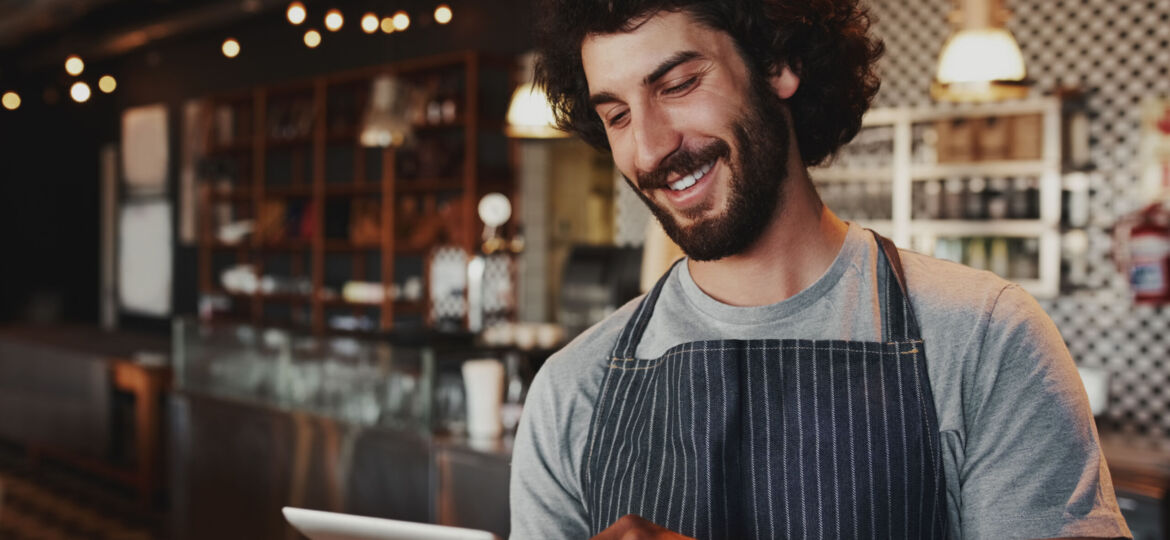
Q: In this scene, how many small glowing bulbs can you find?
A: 12